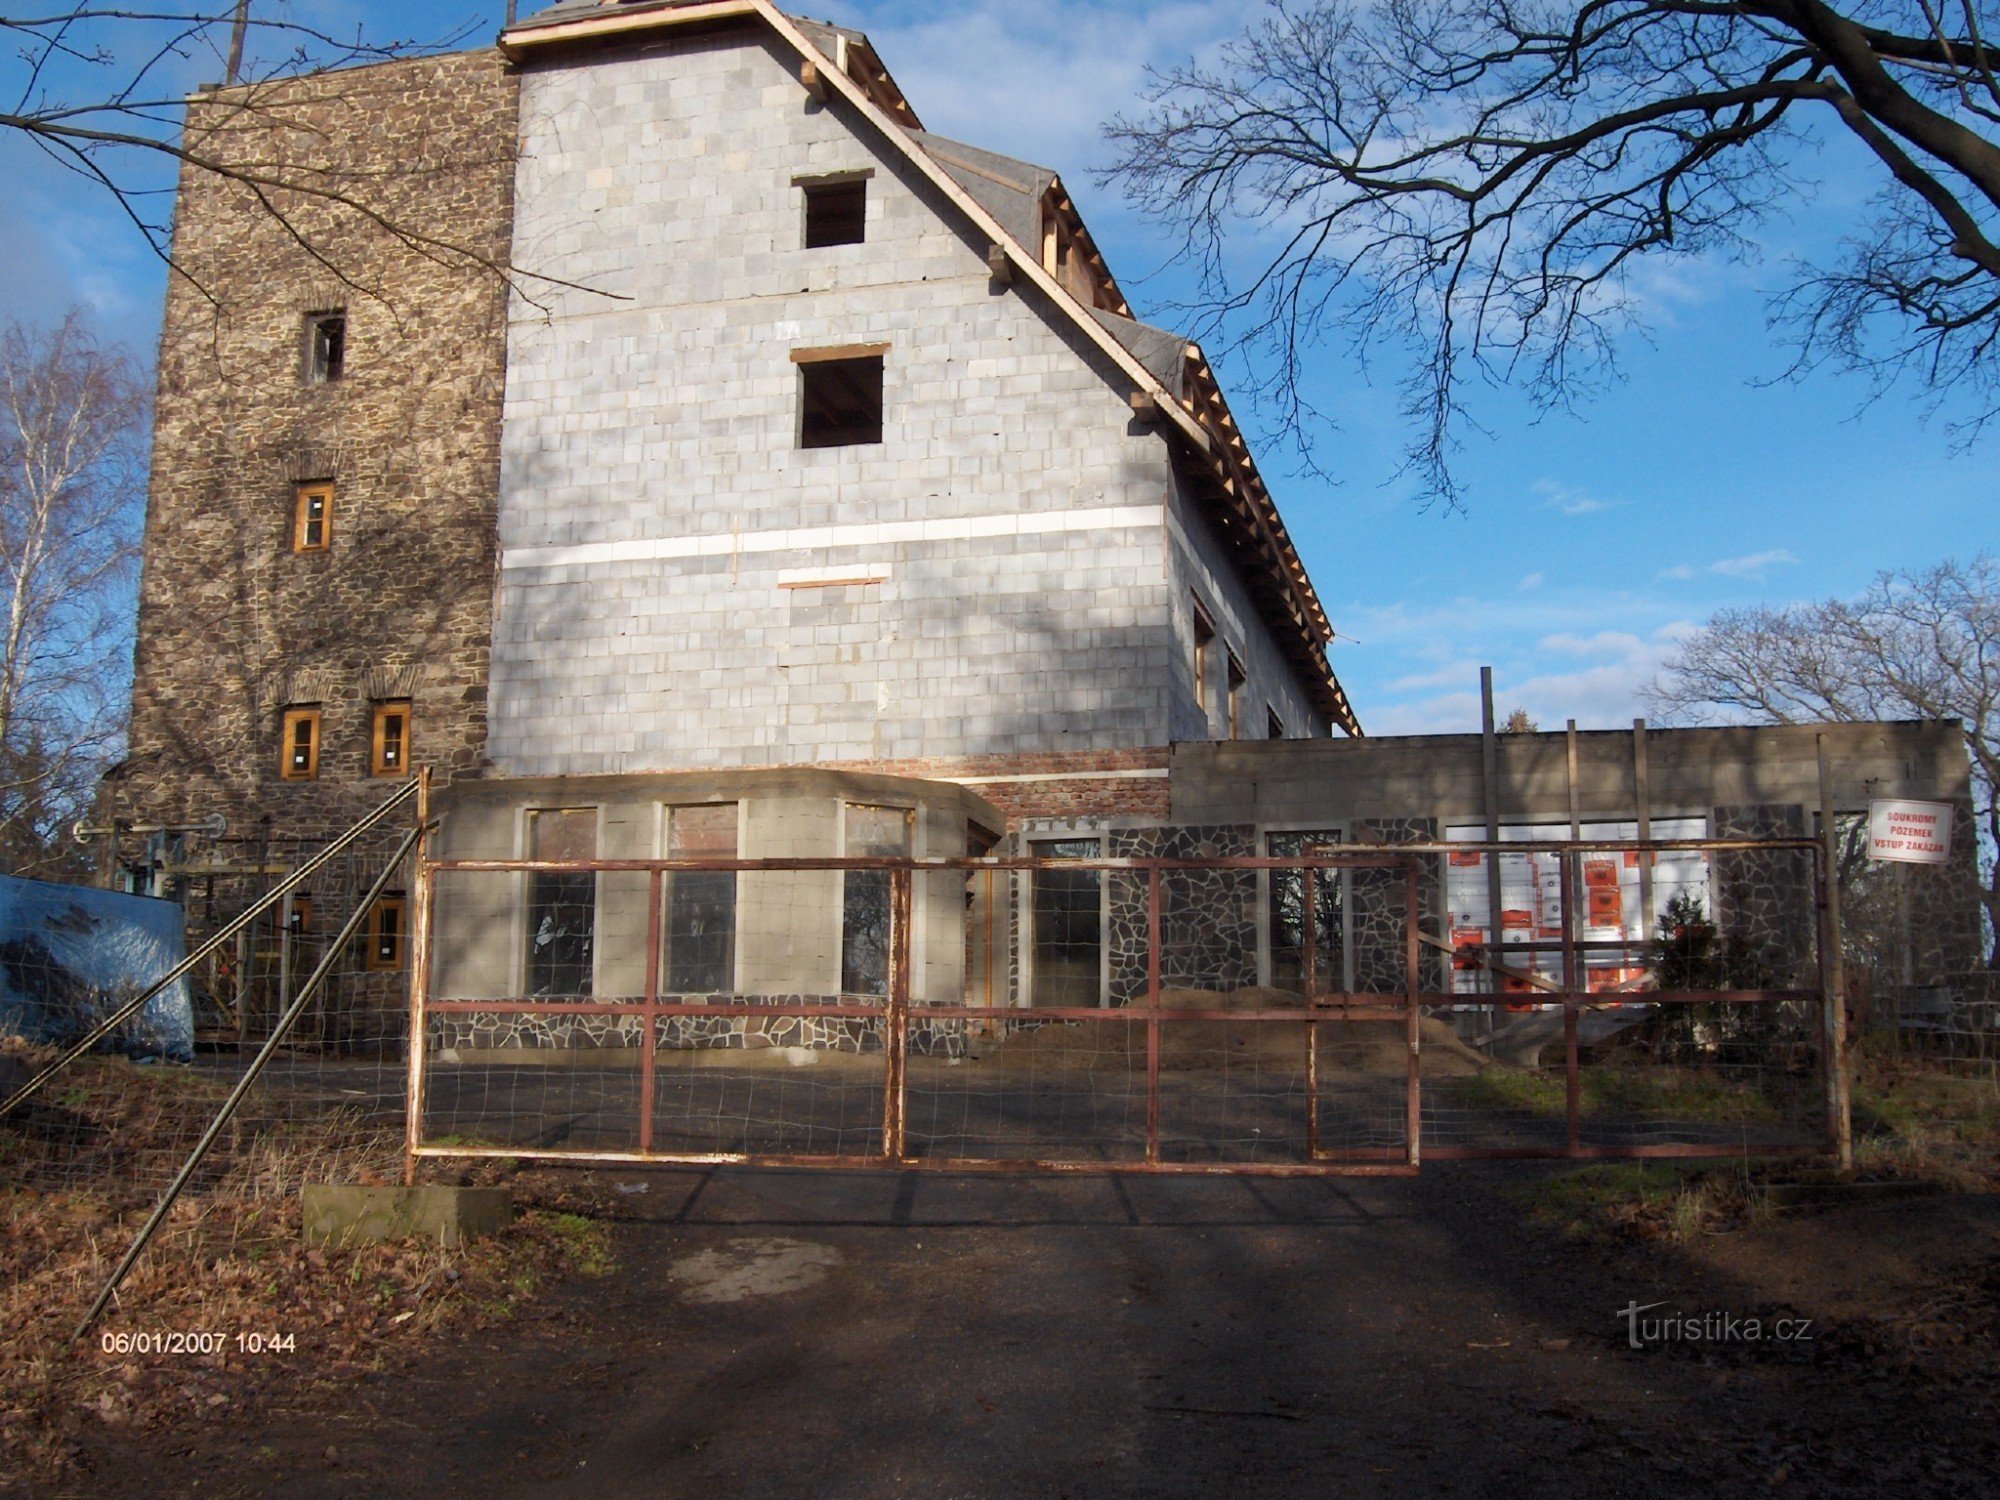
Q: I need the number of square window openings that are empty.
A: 2